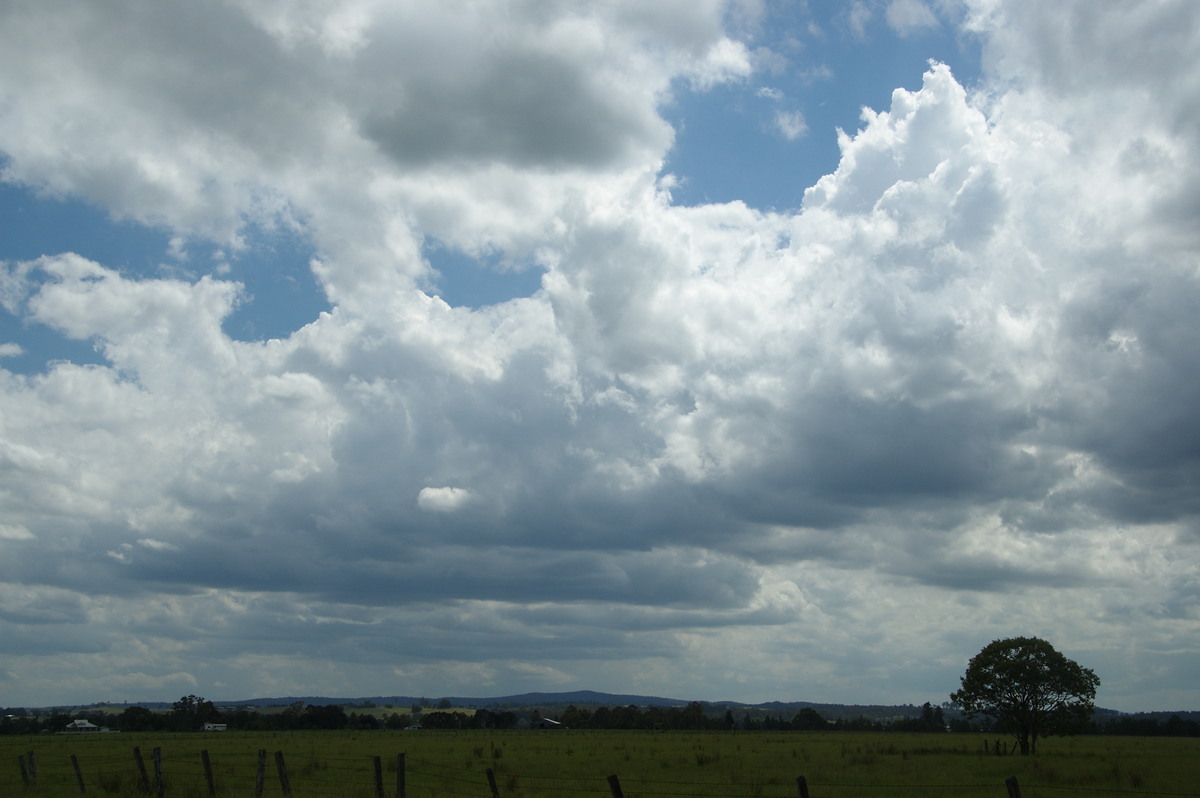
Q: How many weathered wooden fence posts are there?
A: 14